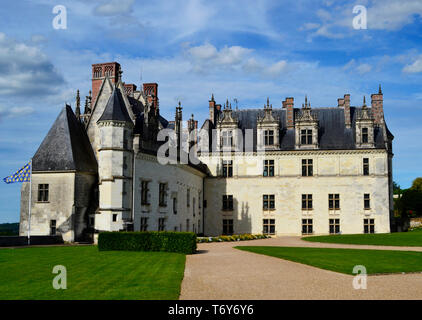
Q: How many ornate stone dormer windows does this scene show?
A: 4